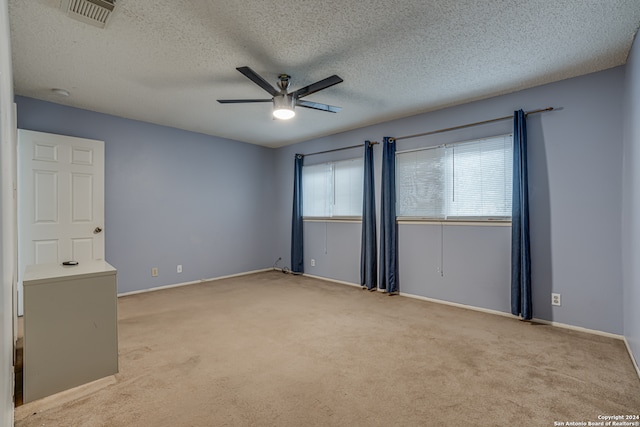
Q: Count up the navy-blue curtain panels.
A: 4